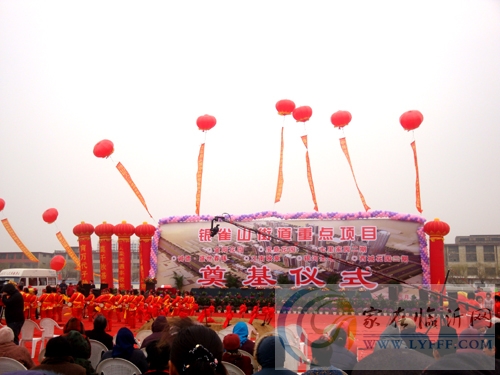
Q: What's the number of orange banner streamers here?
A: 8